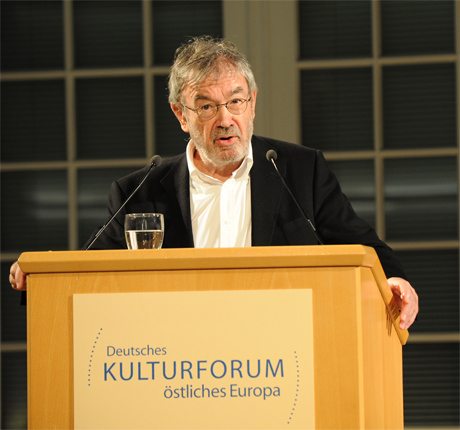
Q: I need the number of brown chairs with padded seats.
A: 0